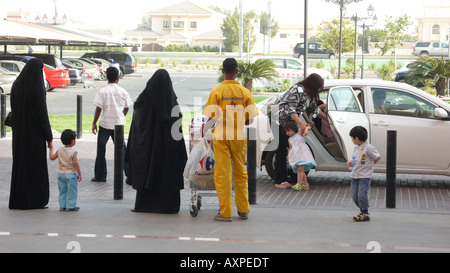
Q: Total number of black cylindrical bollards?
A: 5